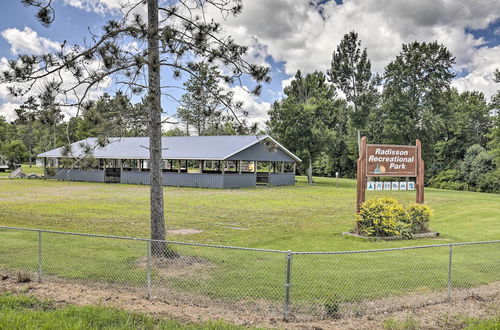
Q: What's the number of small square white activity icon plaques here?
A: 6